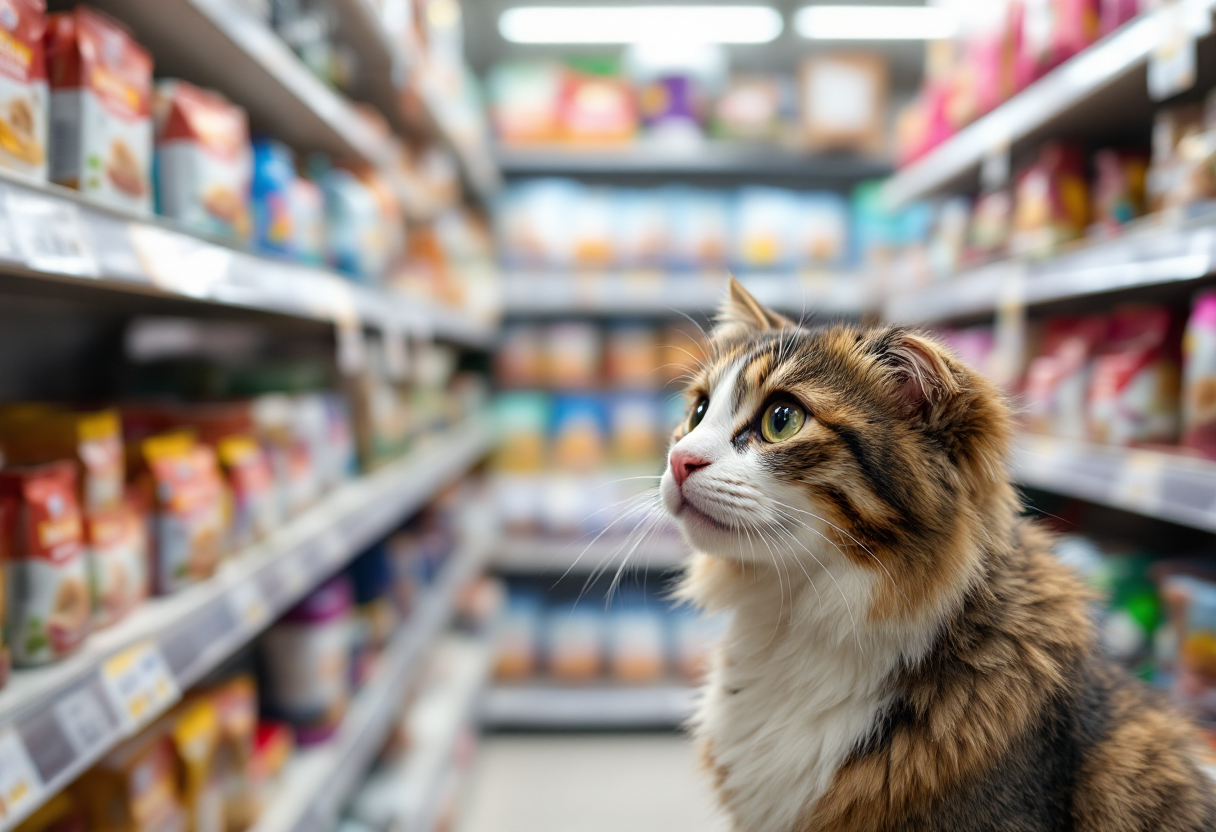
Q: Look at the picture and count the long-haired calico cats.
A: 1